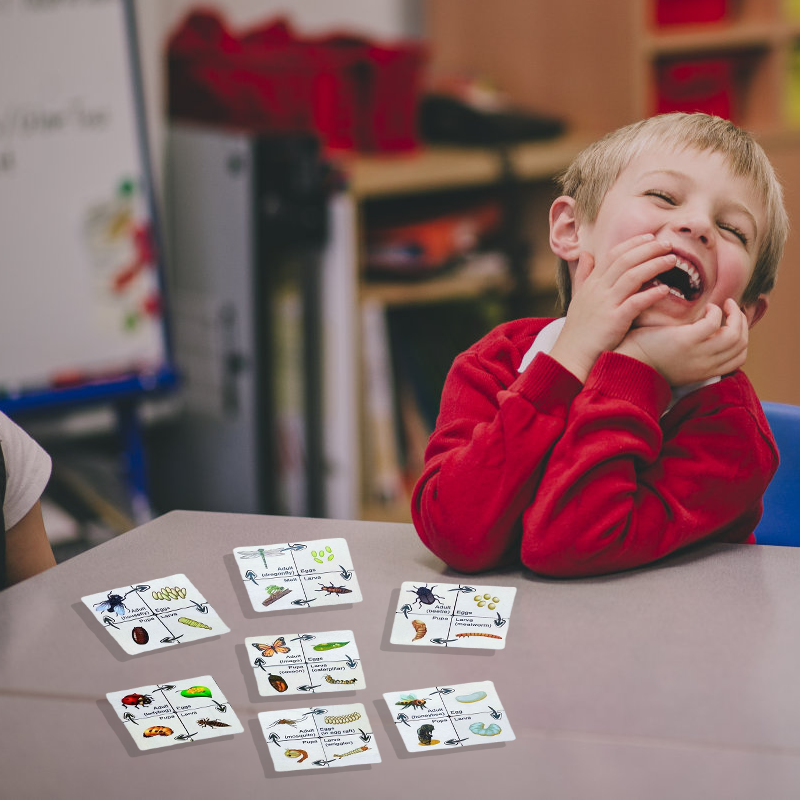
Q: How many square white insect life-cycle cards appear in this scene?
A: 7